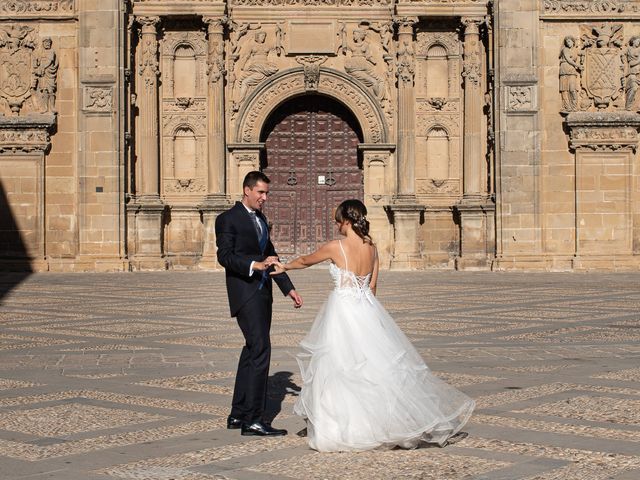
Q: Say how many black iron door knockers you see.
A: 2